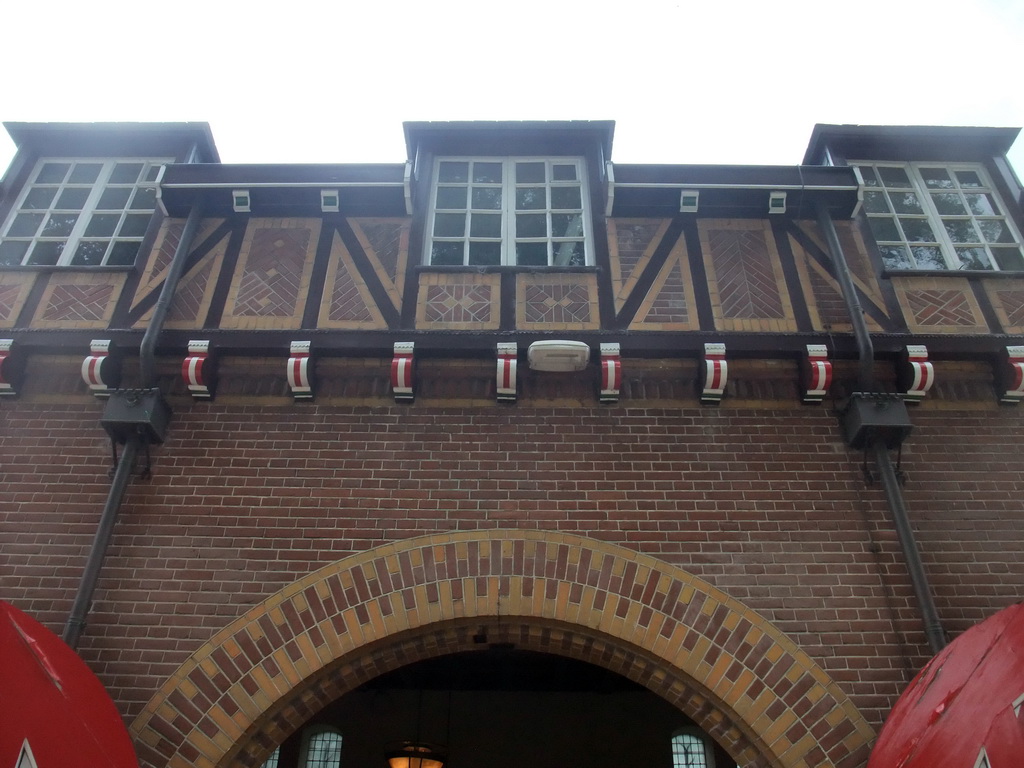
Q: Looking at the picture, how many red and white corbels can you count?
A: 11